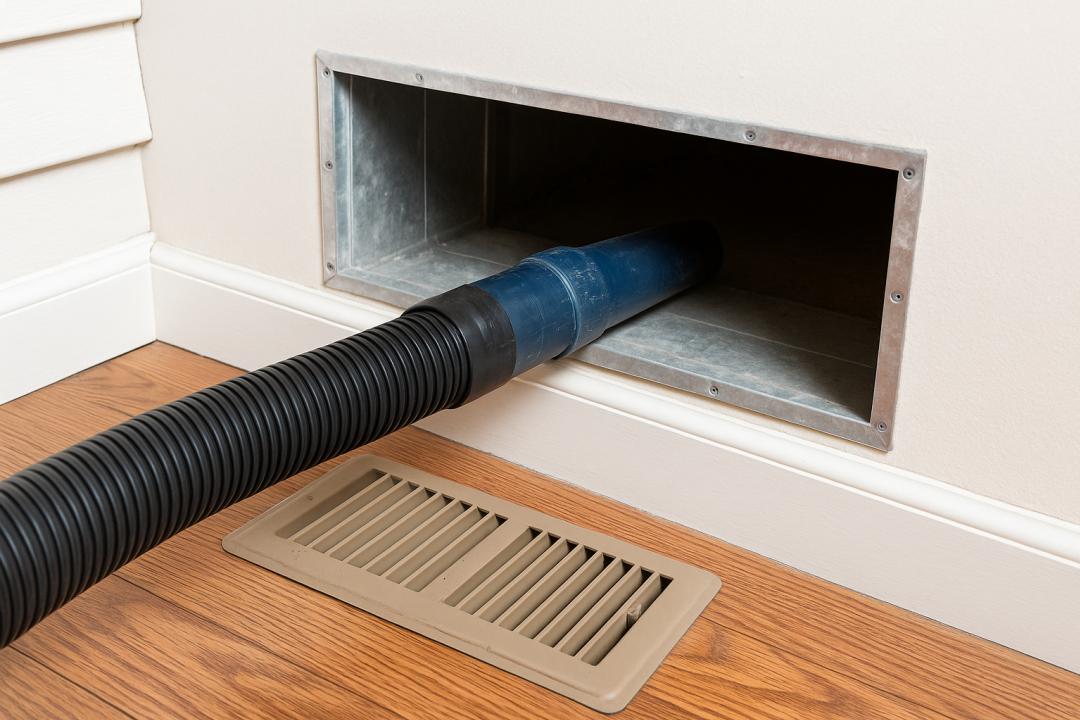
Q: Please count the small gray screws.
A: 9